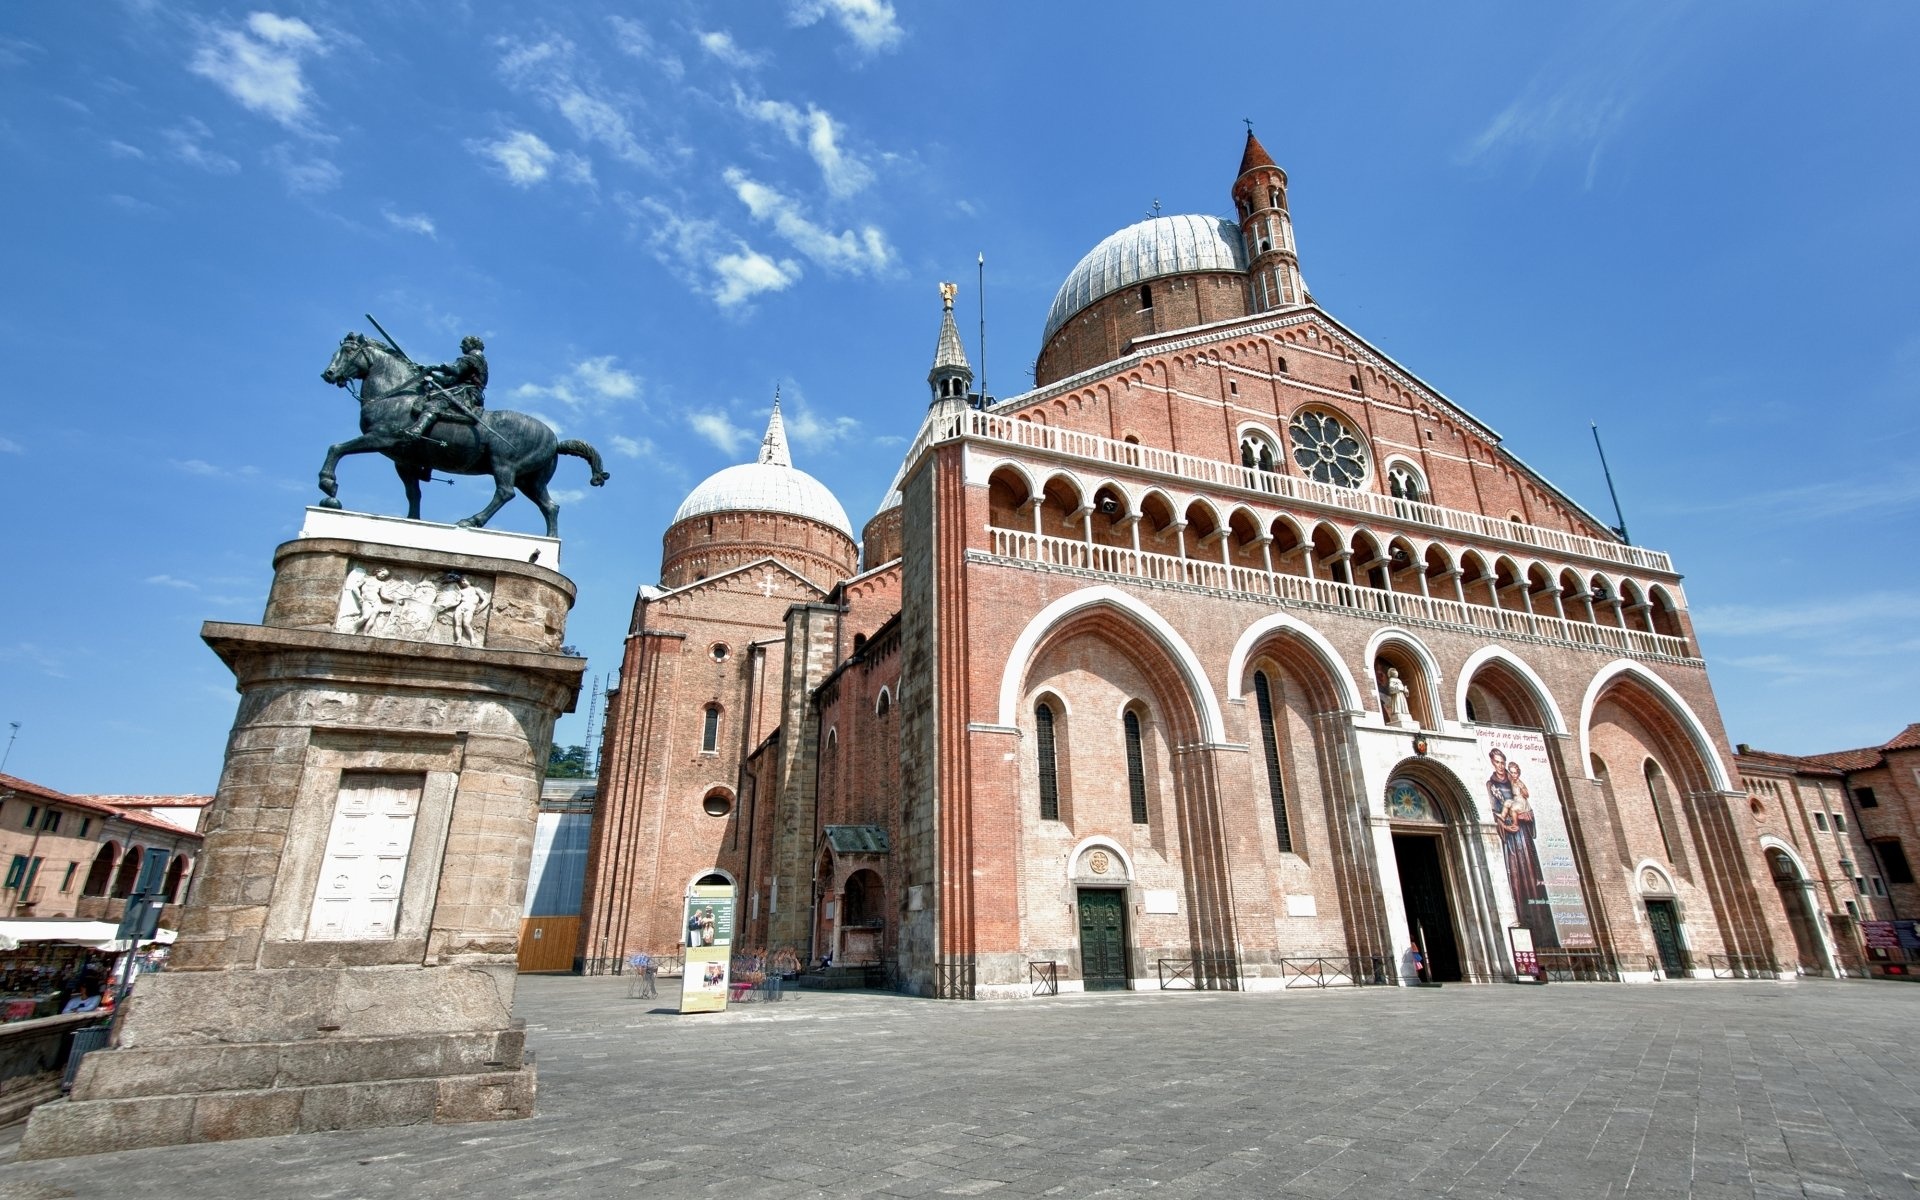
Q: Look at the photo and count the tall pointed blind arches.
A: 4